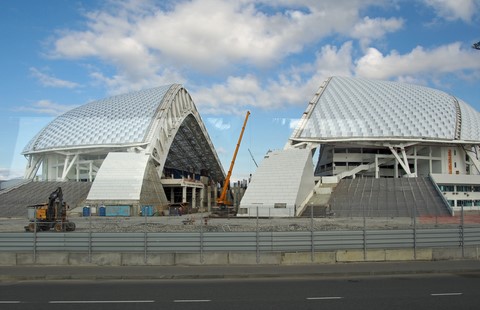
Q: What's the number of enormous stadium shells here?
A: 2